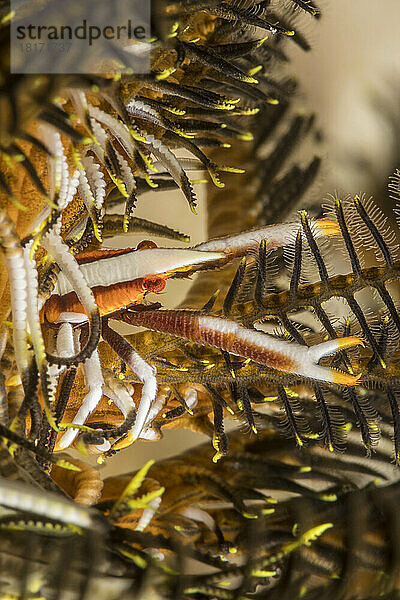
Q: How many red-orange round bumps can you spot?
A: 2